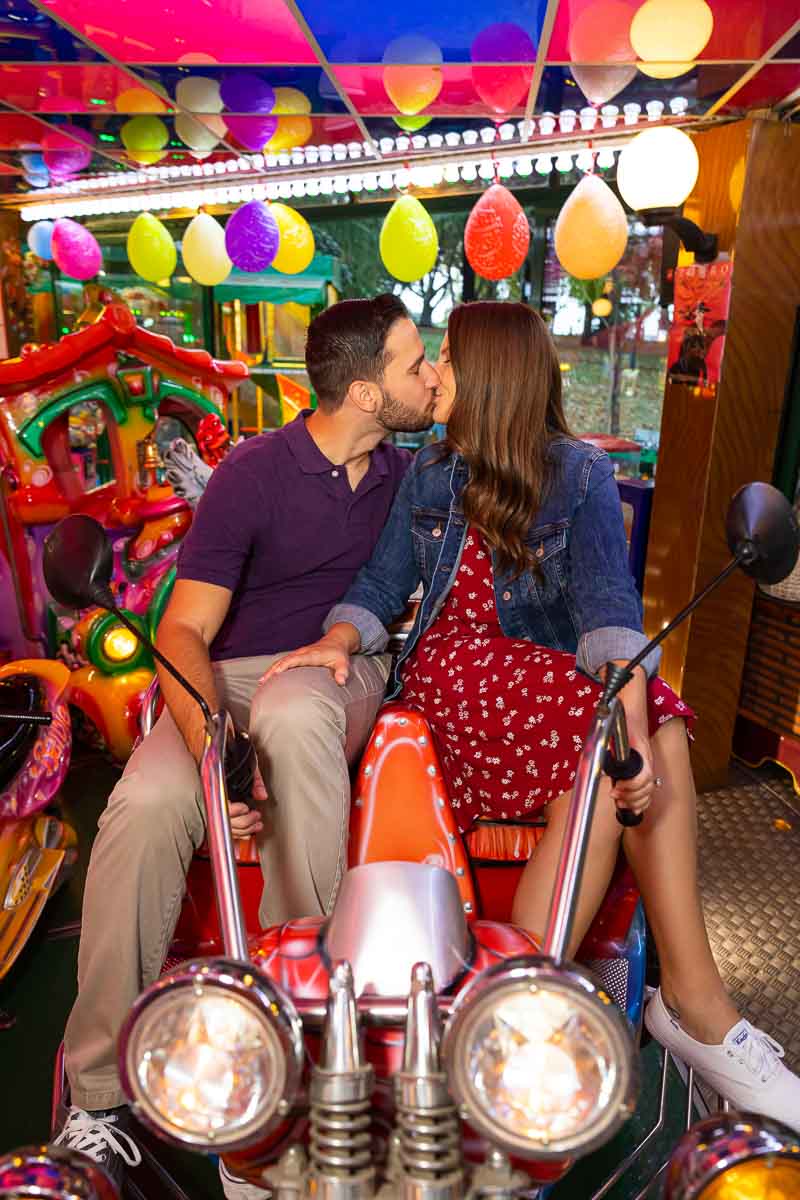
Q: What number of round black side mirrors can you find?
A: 2